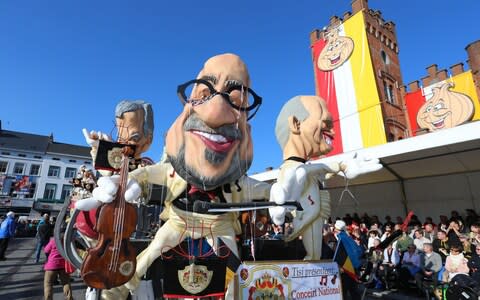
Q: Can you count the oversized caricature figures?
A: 3